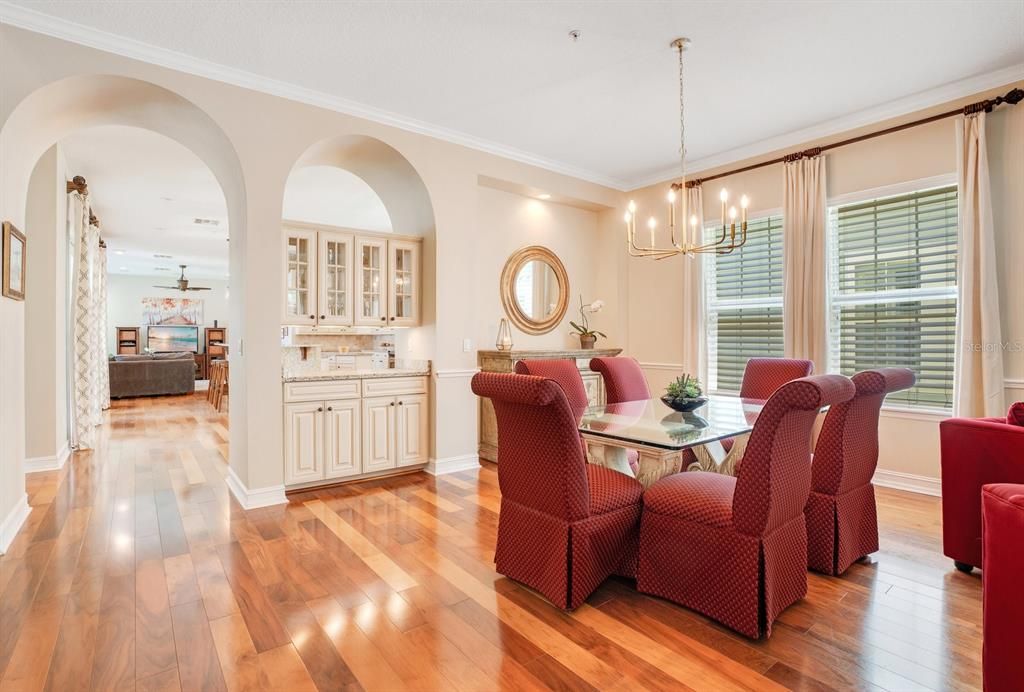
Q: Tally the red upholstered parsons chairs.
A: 6